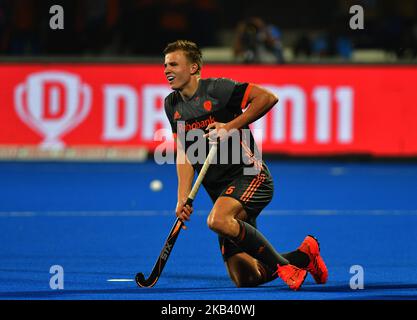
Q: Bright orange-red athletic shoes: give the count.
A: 2